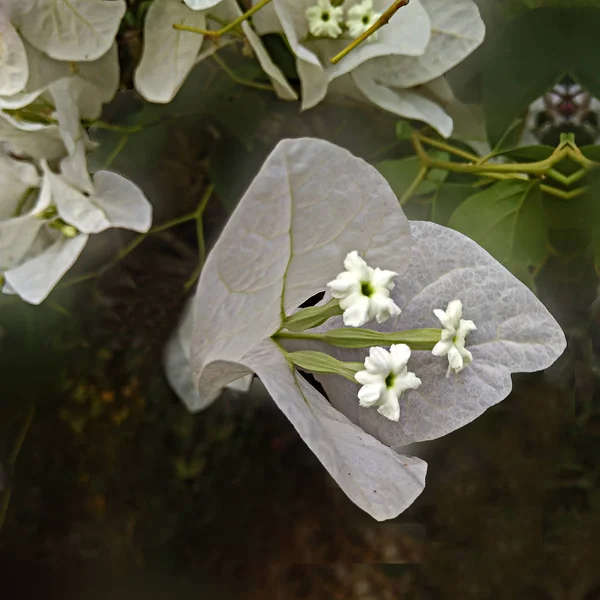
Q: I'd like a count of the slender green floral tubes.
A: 3